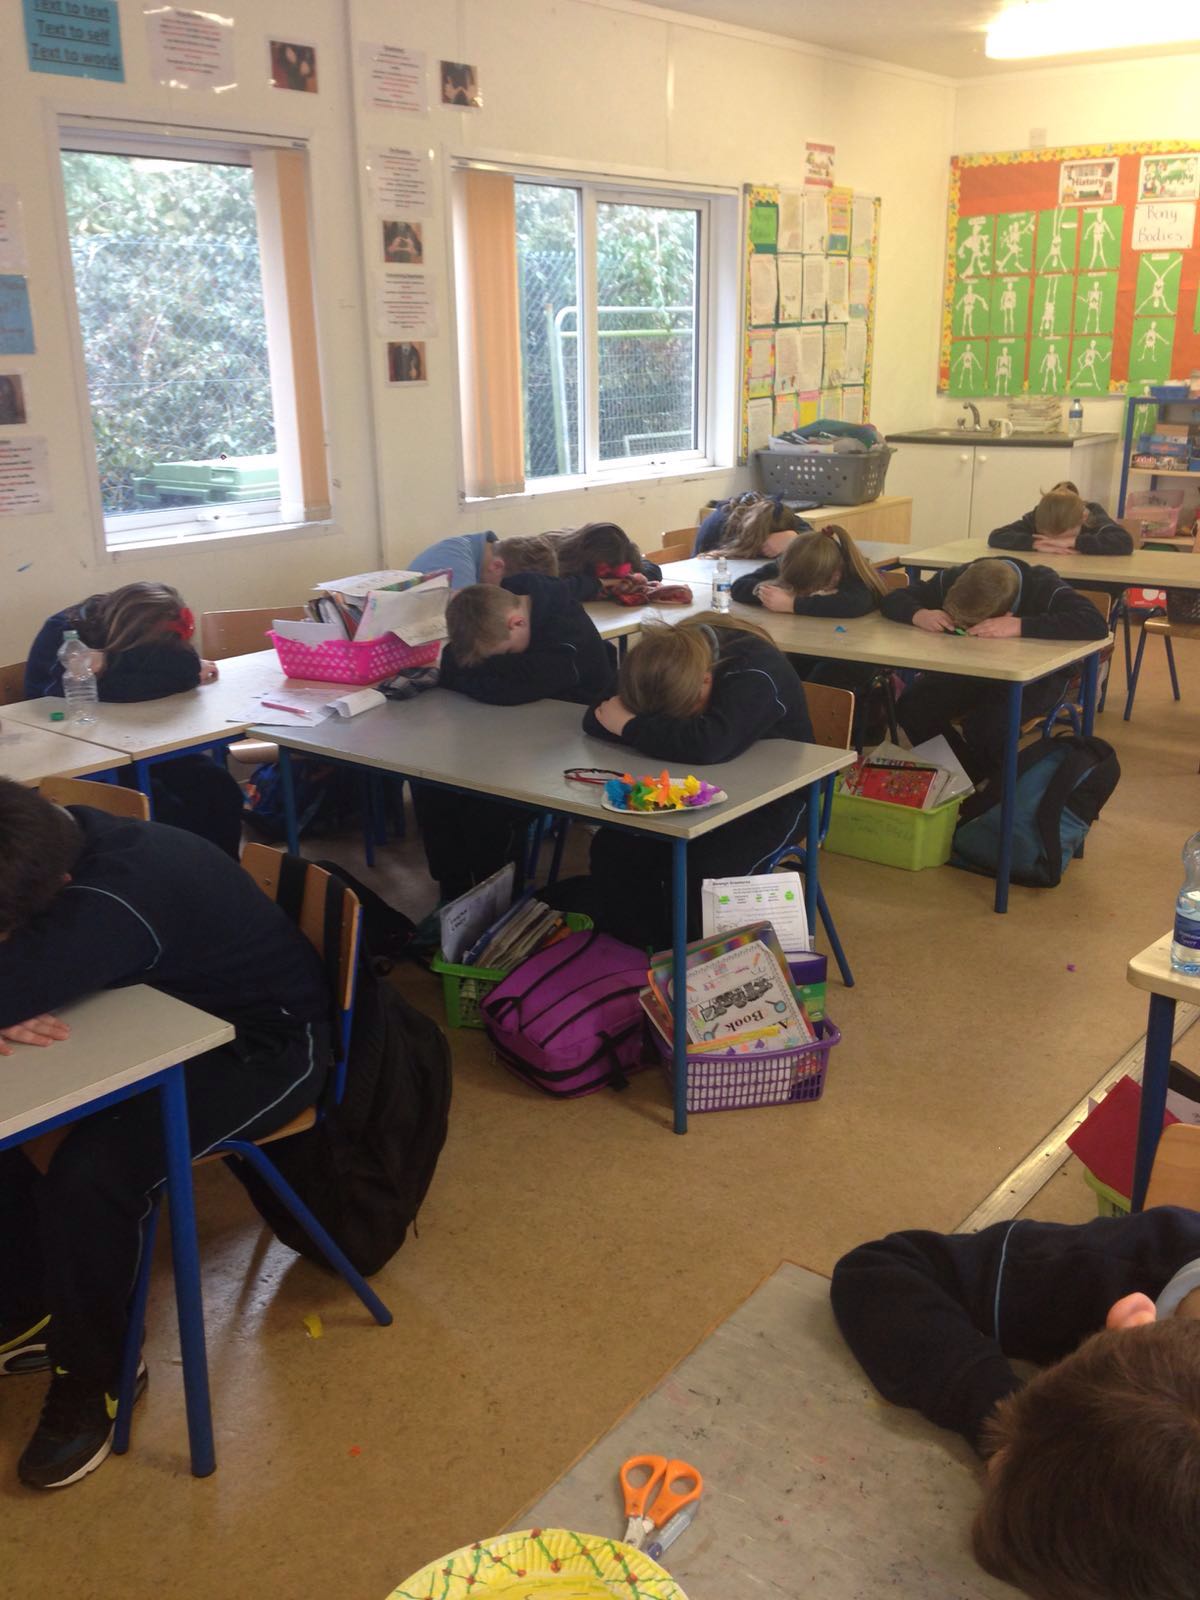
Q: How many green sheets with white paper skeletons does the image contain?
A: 15